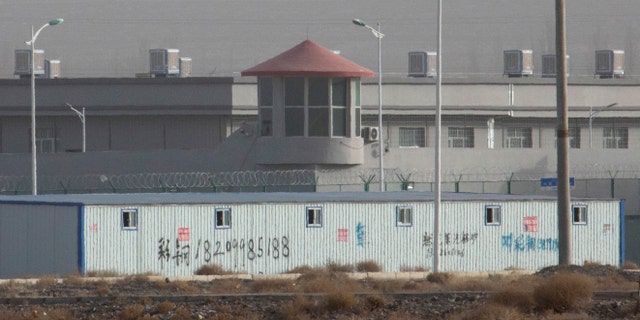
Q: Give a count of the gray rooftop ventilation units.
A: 8